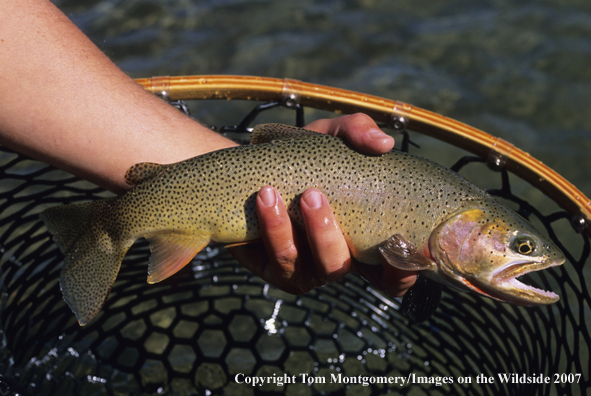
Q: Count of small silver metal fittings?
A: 5